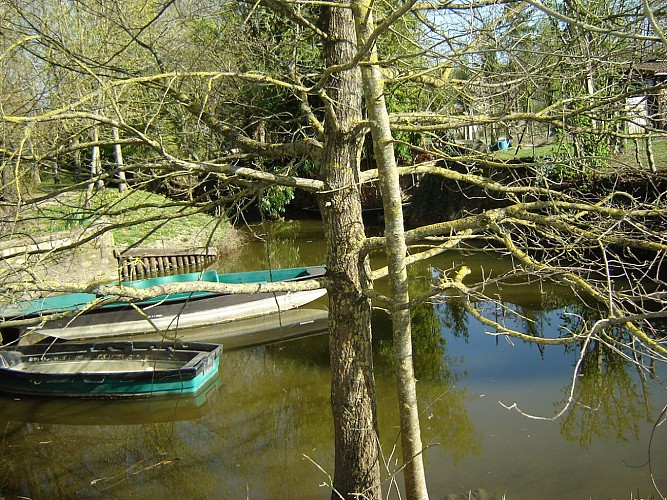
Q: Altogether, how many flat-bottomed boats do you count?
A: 2